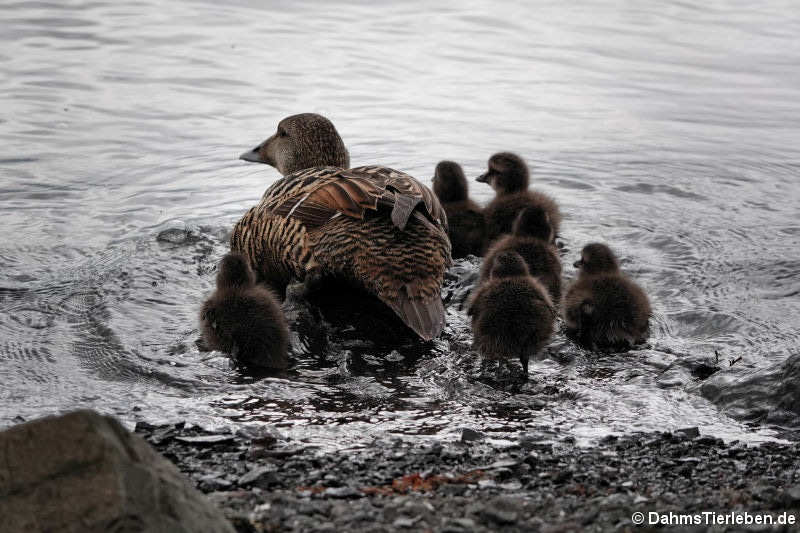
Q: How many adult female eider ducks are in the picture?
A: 1